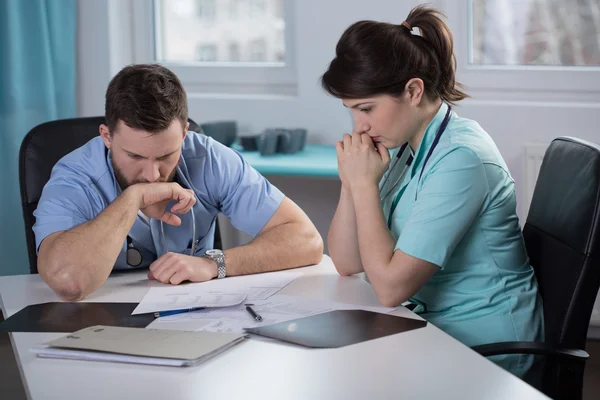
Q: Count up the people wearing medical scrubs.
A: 2